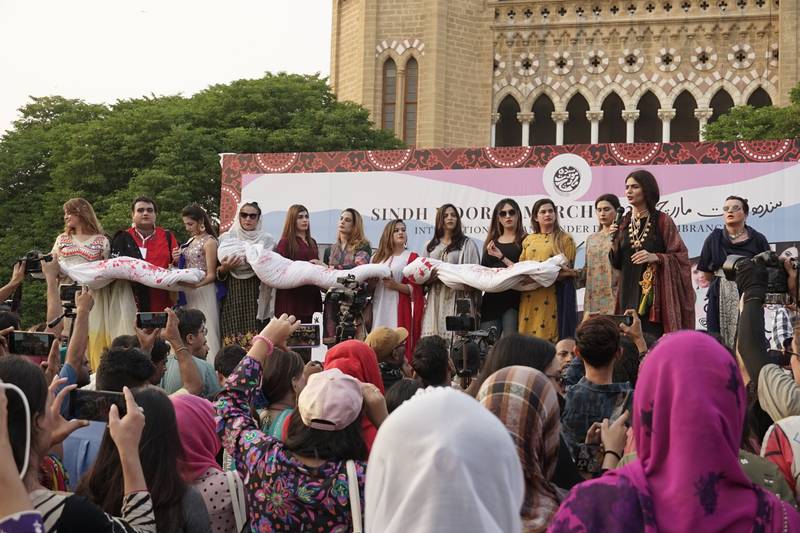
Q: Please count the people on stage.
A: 13